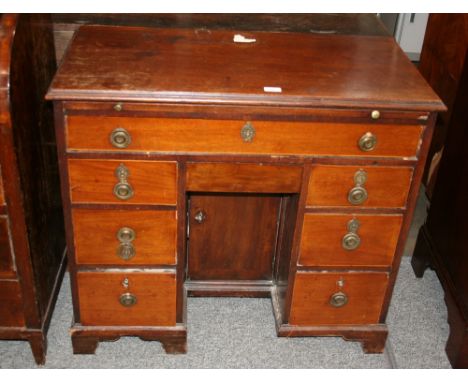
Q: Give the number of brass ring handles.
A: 8